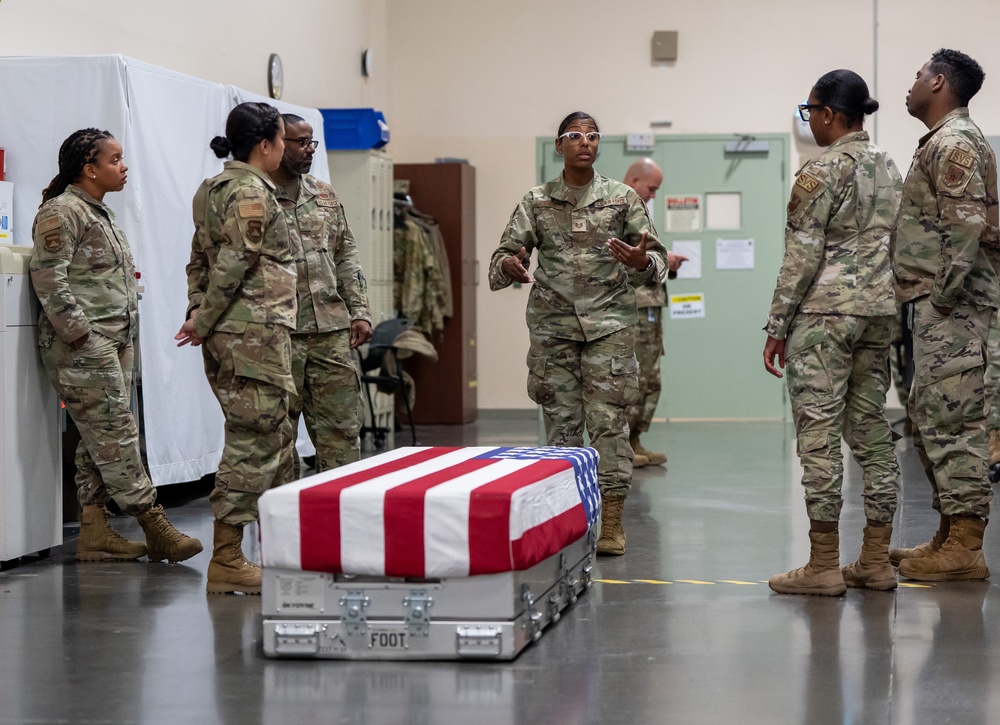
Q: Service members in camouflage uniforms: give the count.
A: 7